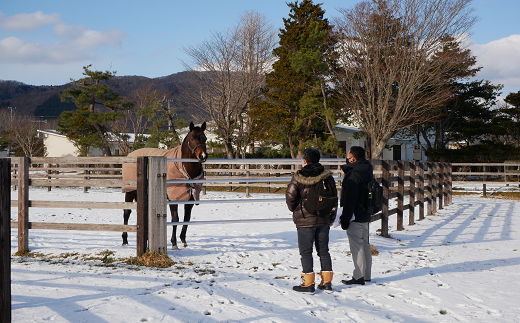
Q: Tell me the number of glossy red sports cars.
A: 0